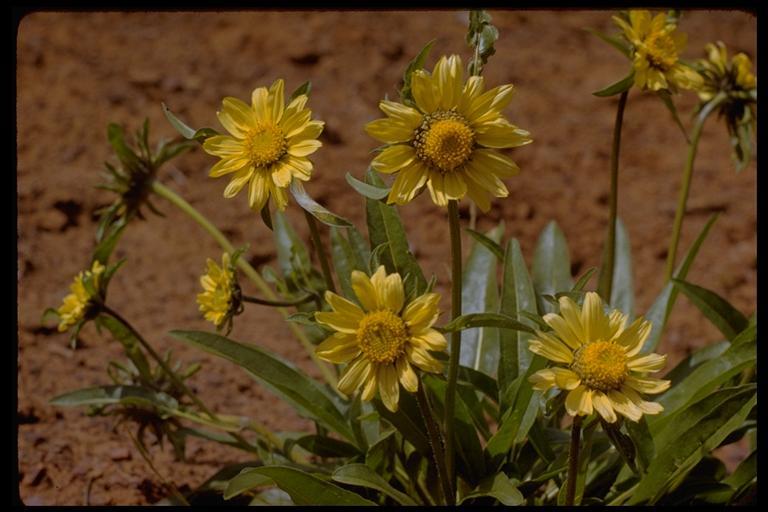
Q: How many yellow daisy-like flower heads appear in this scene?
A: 8